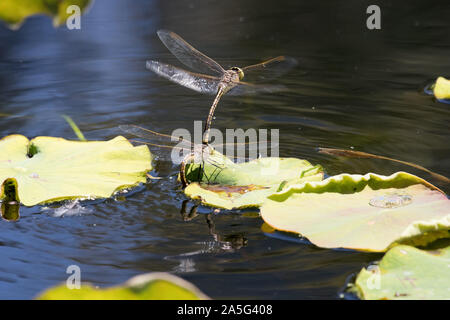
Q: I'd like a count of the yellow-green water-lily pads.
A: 7